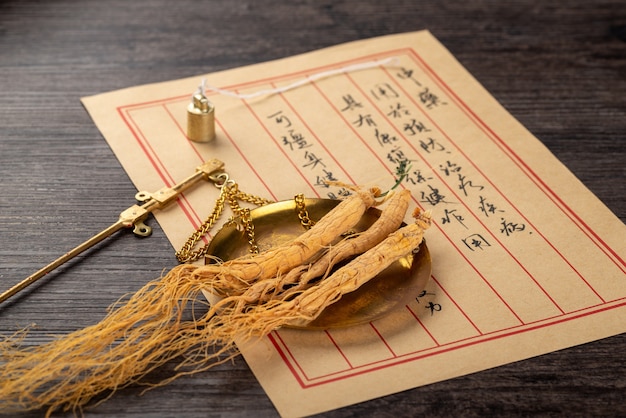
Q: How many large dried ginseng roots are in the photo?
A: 3